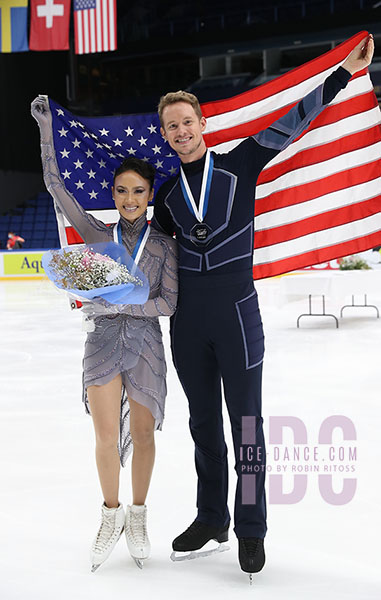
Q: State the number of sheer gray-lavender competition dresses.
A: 1